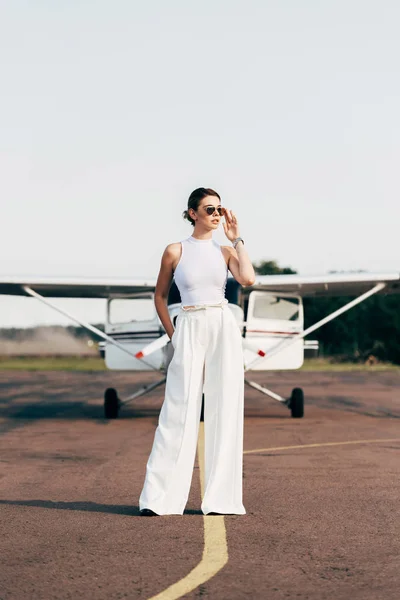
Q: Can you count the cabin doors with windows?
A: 2